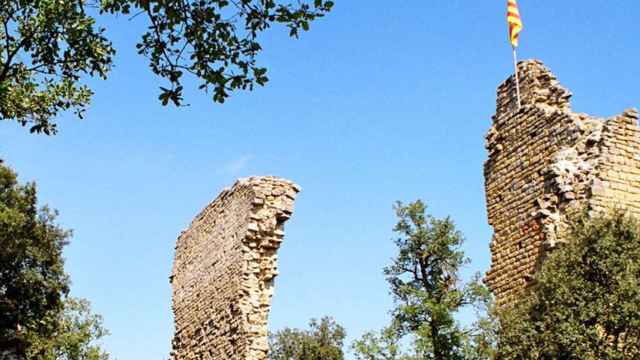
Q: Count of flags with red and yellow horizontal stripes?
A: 1